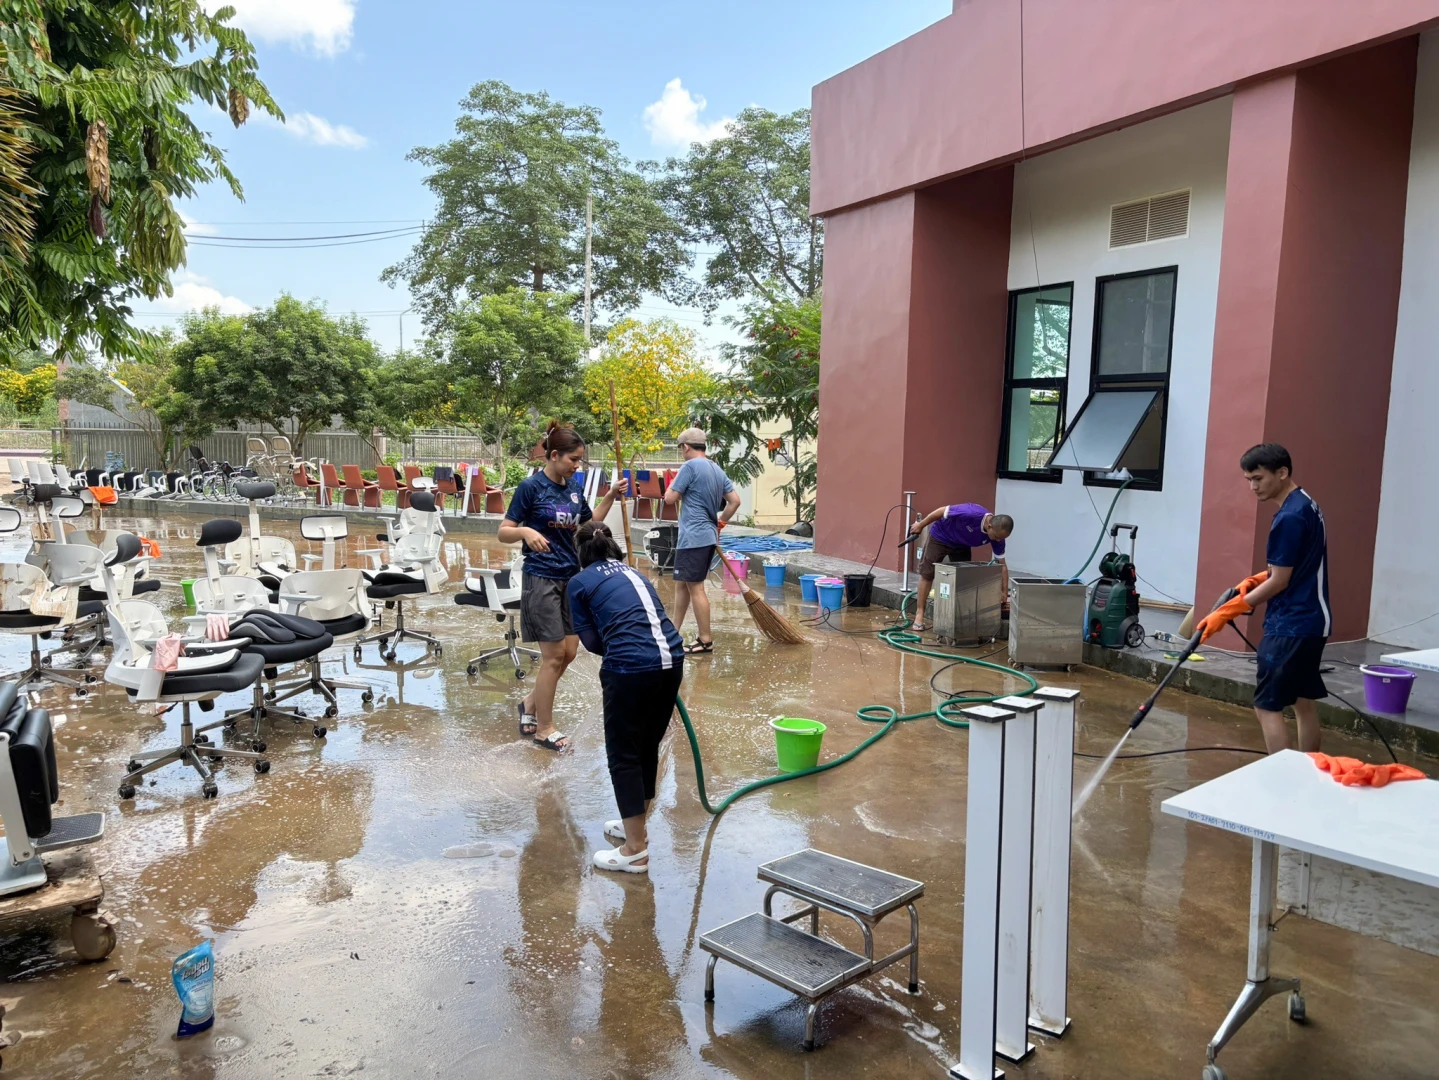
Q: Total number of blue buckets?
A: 3